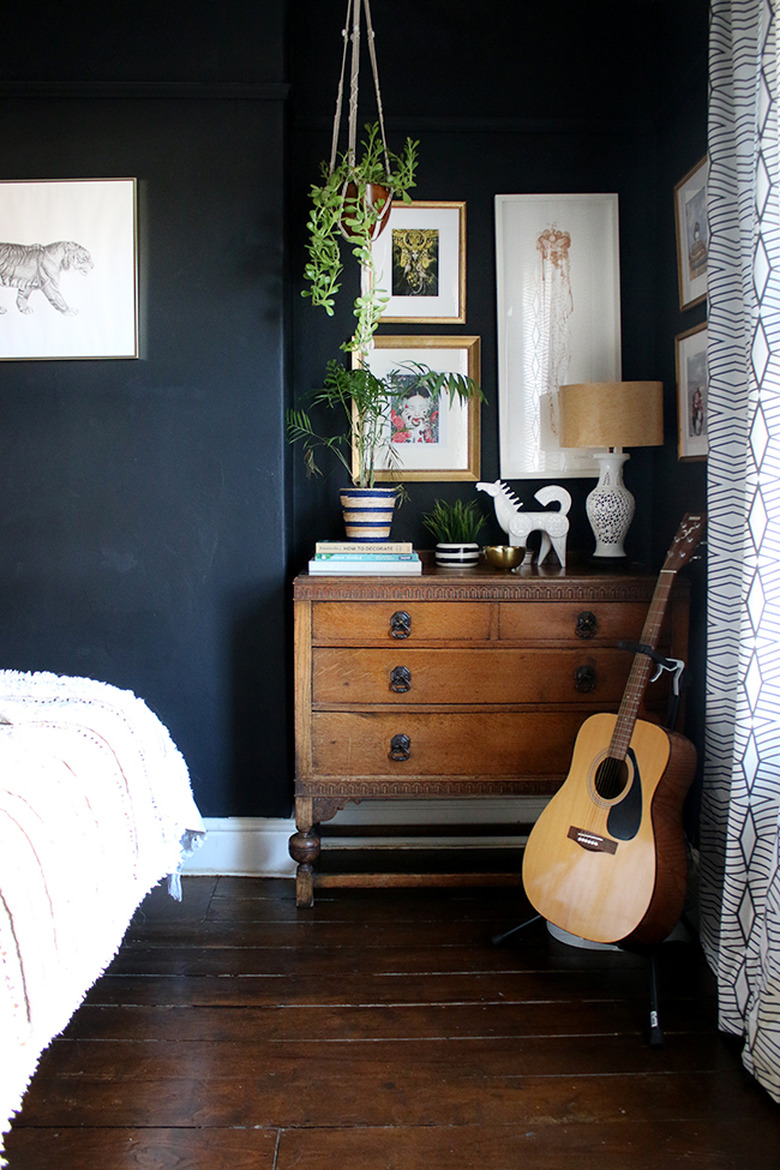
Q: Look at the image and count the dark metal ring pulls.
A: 5